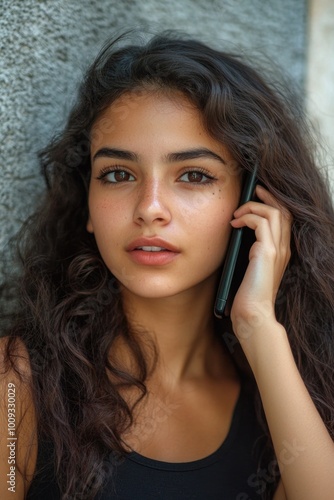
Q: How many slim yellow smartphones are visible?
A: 0